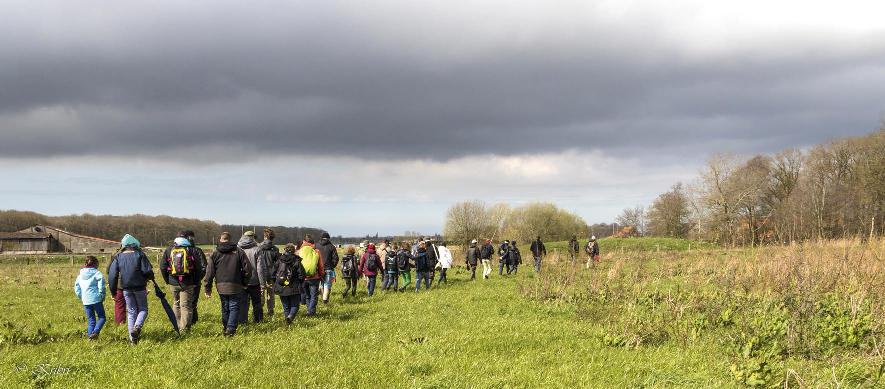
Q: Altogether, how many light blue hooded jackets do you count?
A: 1